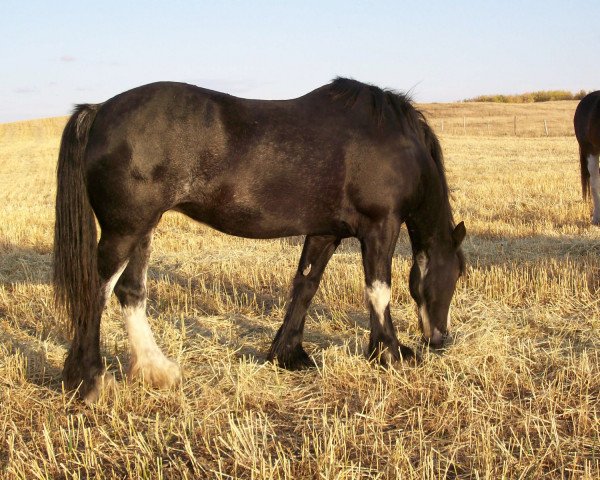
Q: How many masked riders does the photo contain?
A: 0